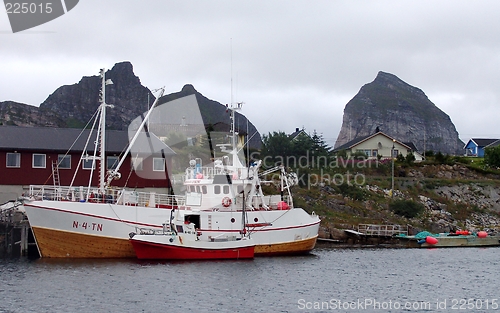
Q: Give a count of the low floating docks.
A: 1